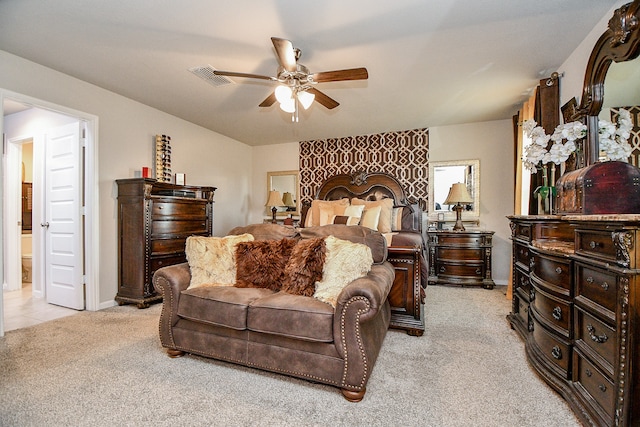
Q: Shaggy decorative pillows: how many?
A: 4